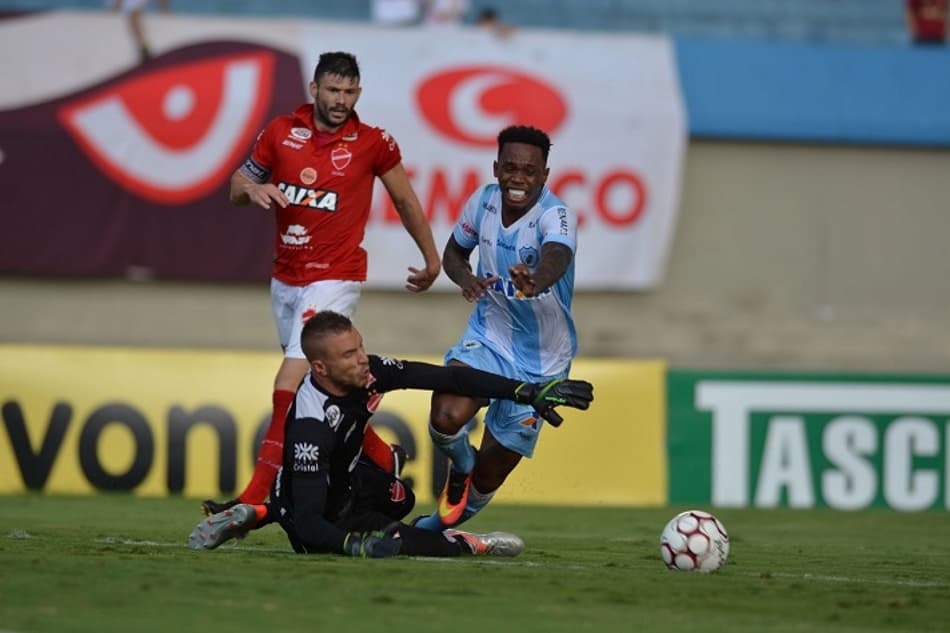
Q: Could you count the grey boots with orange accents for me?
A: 2